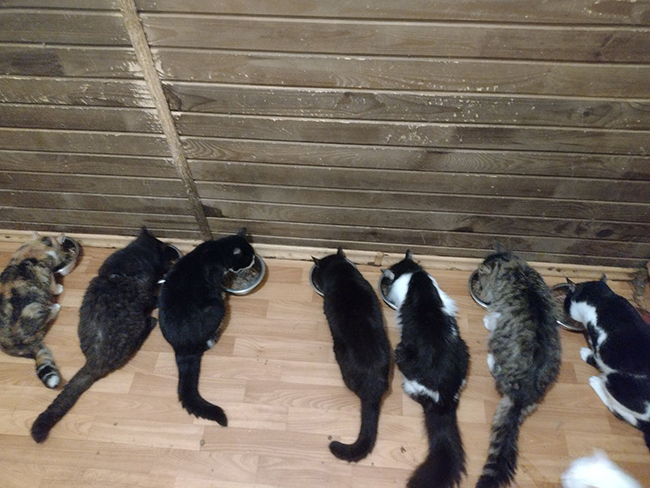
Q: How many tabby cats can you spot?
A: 1